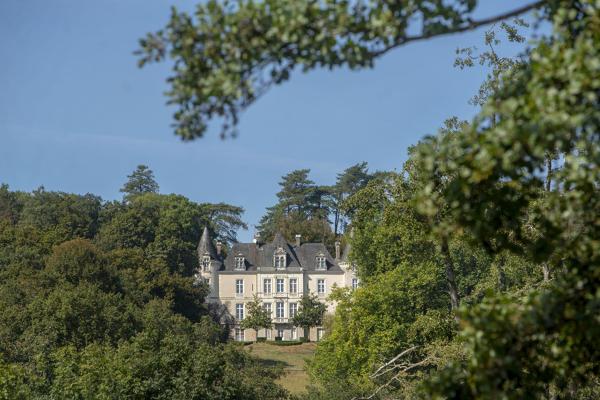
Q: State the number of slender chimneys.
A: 4